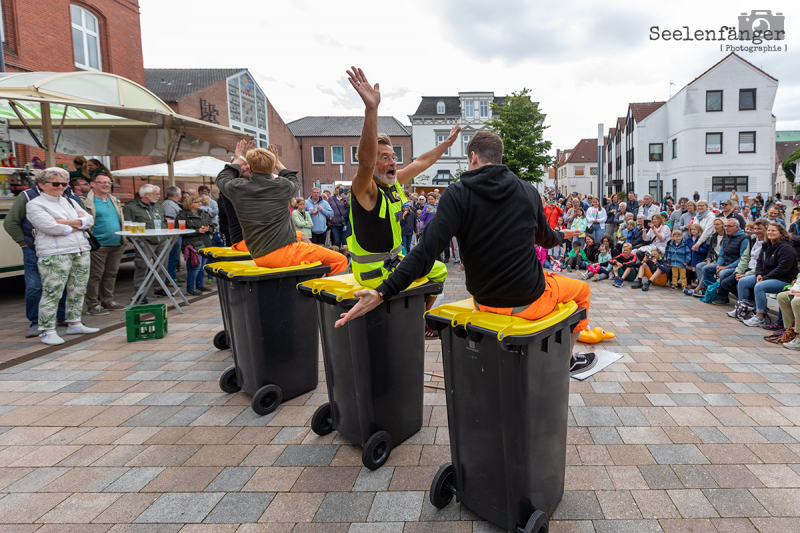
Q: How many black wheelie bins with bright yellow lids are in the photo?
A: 4